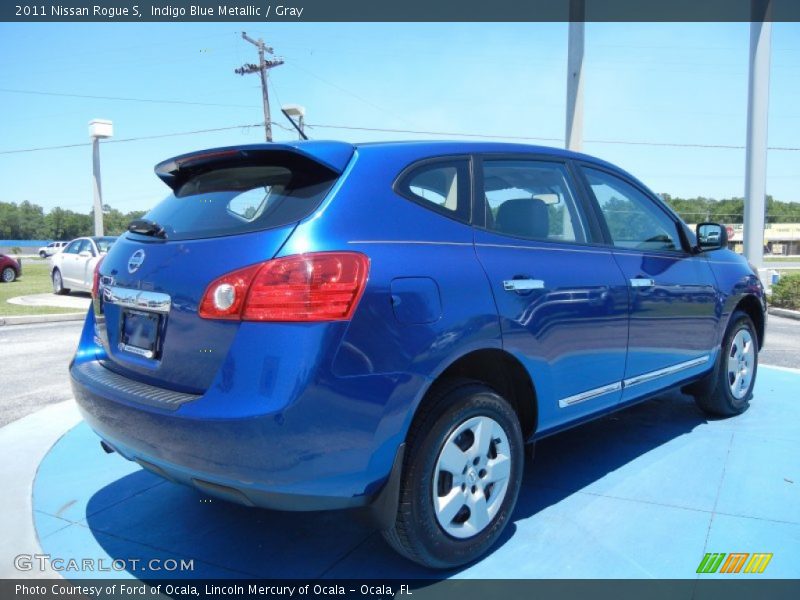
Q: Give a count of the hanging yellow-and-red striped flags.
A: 0